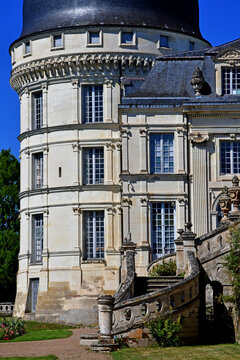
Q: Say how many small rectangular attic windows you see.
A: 6